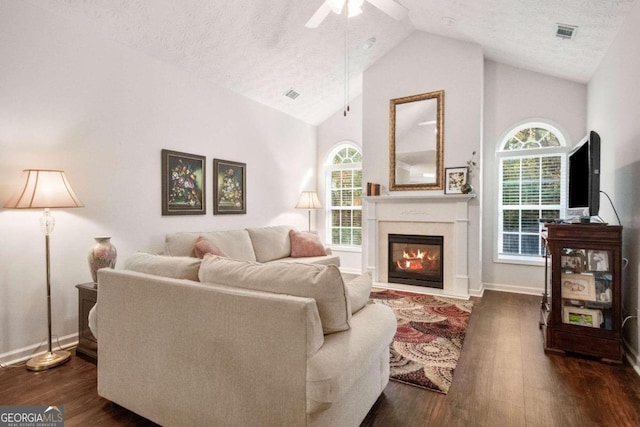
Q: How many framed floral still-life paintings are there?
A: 2